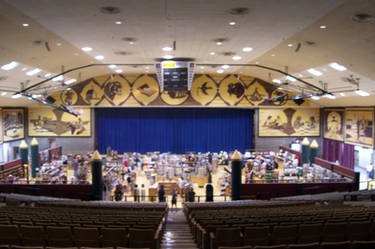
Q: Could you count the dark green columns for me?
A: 6